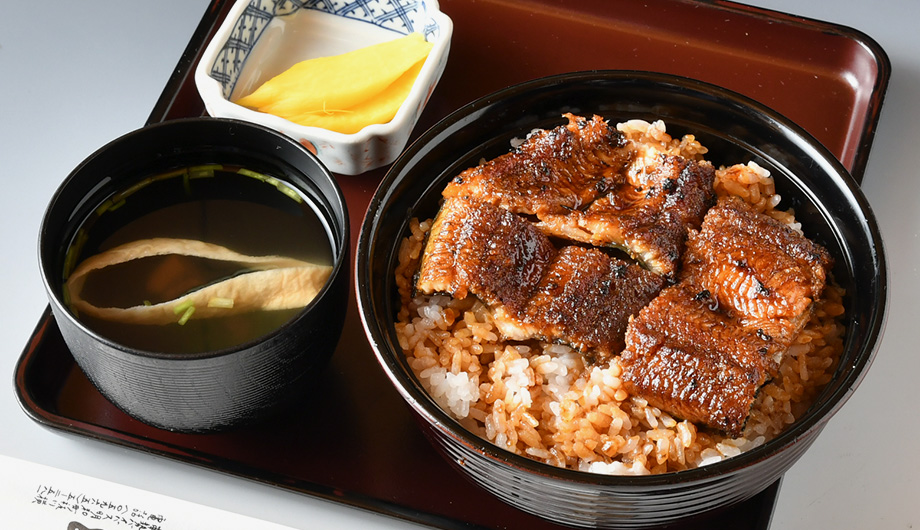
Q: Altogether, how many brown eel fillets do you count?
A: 3